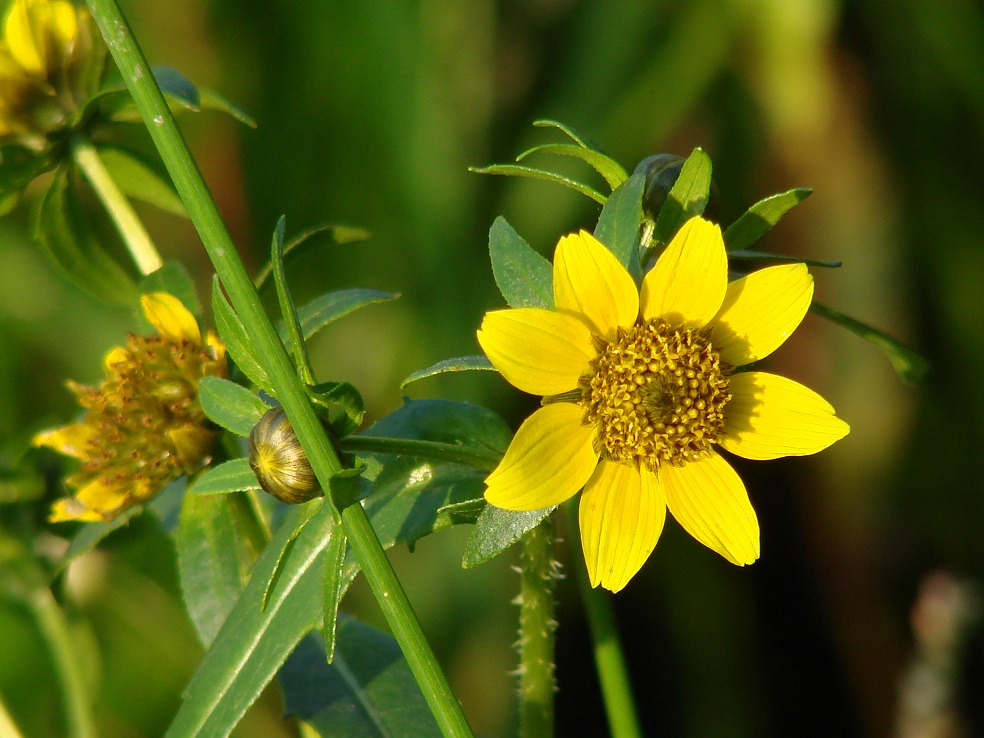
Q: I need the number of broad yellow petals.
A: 8